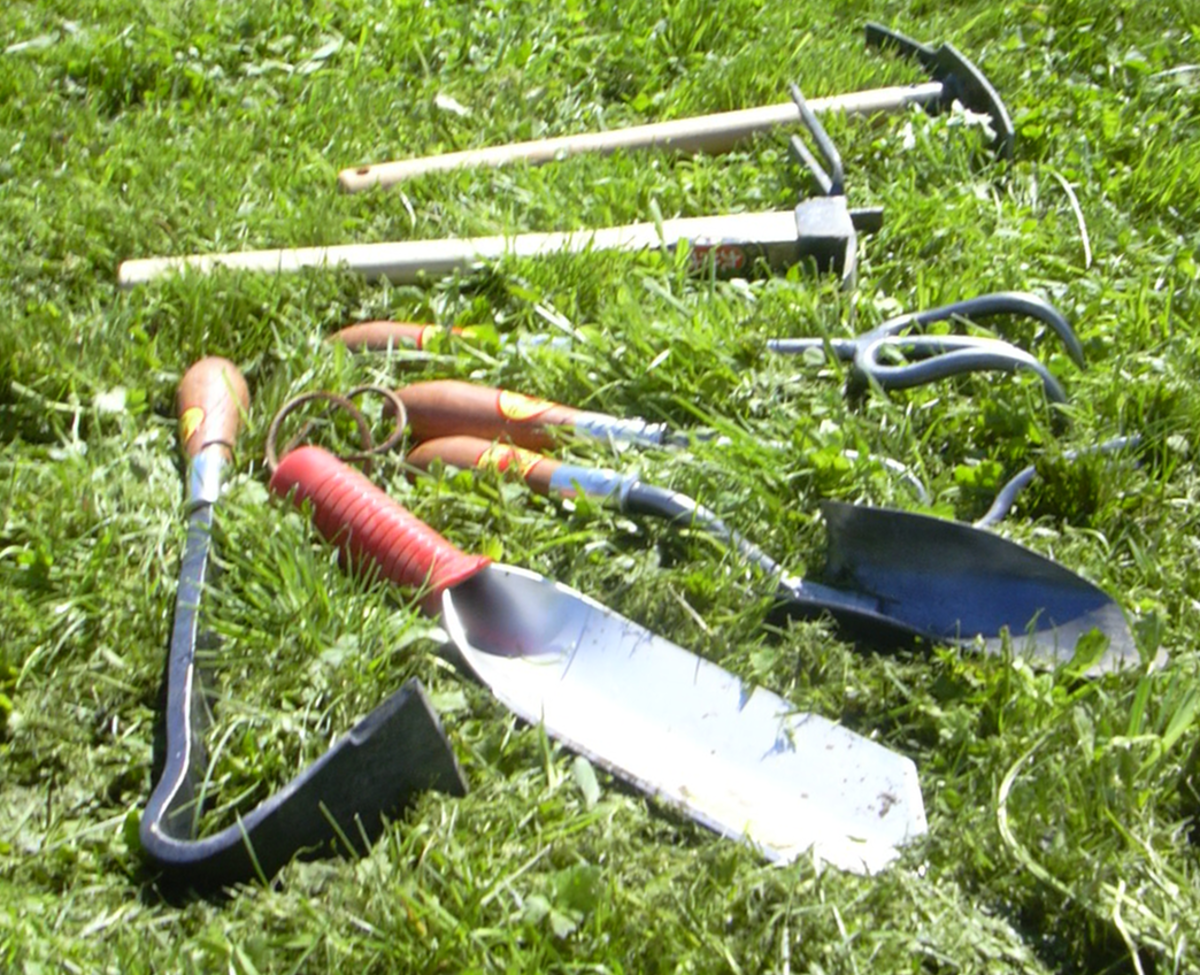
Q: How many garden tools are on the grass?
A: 7